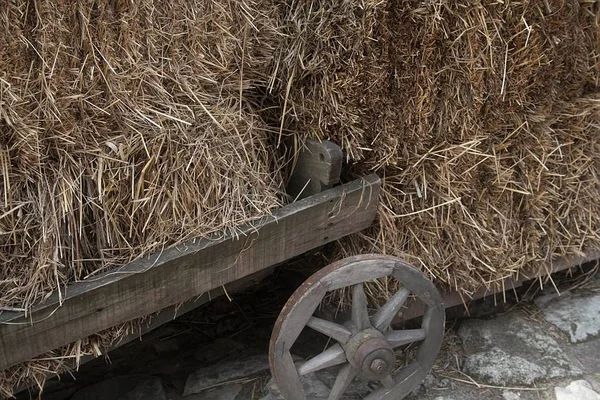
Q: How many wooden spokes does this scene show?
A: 7